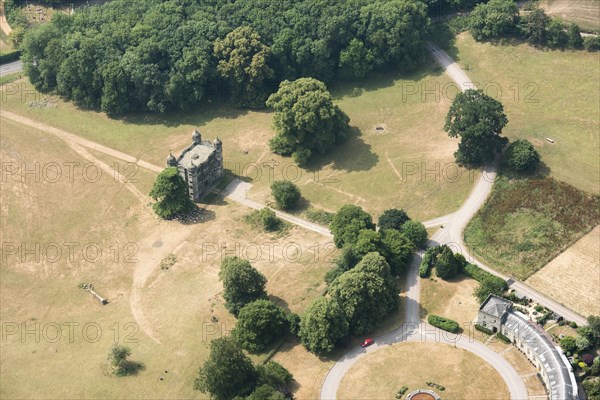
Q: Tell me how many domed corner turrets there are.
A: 4